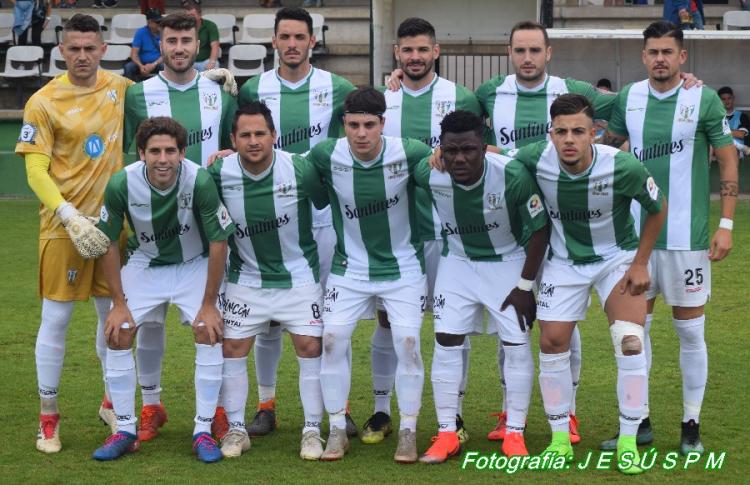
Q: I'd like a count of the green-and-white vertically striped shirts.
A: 10